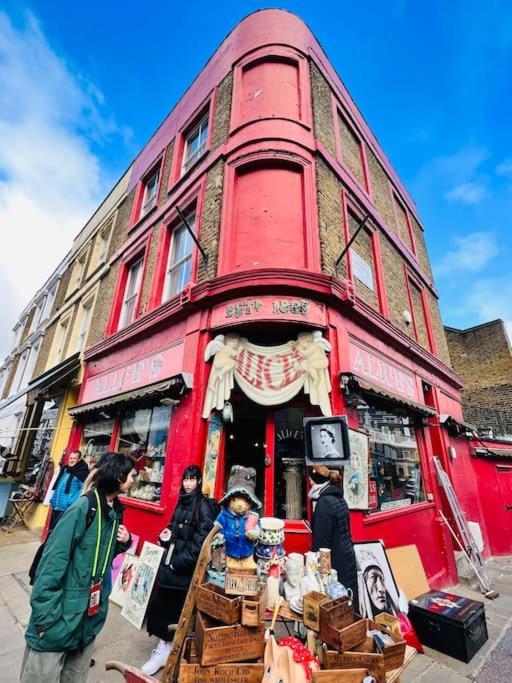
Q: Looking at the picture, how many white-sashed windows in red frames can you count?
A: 4